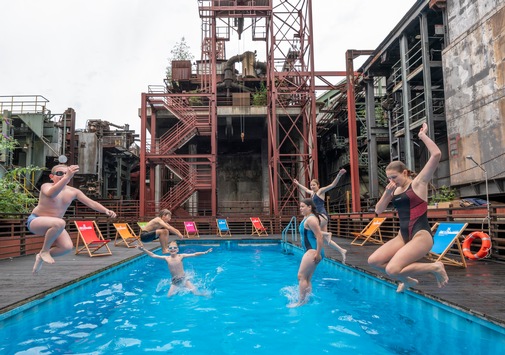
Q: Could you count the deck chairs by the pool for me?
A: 8